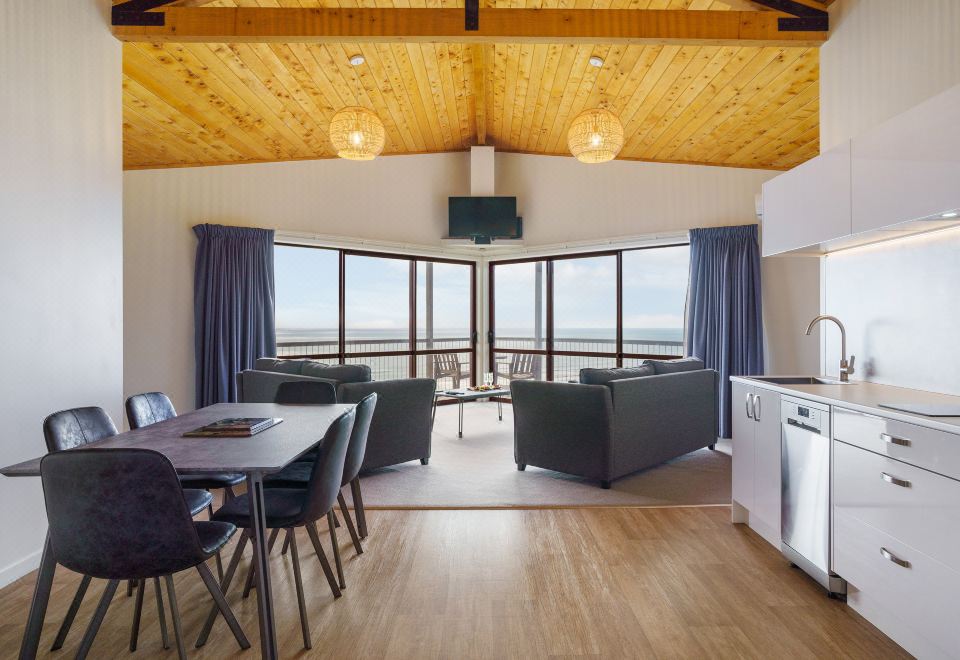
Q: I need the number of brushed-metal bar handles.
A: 5